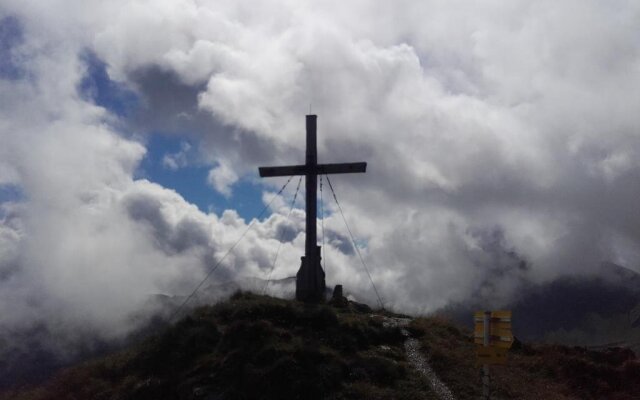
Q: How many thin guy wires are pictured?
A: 4